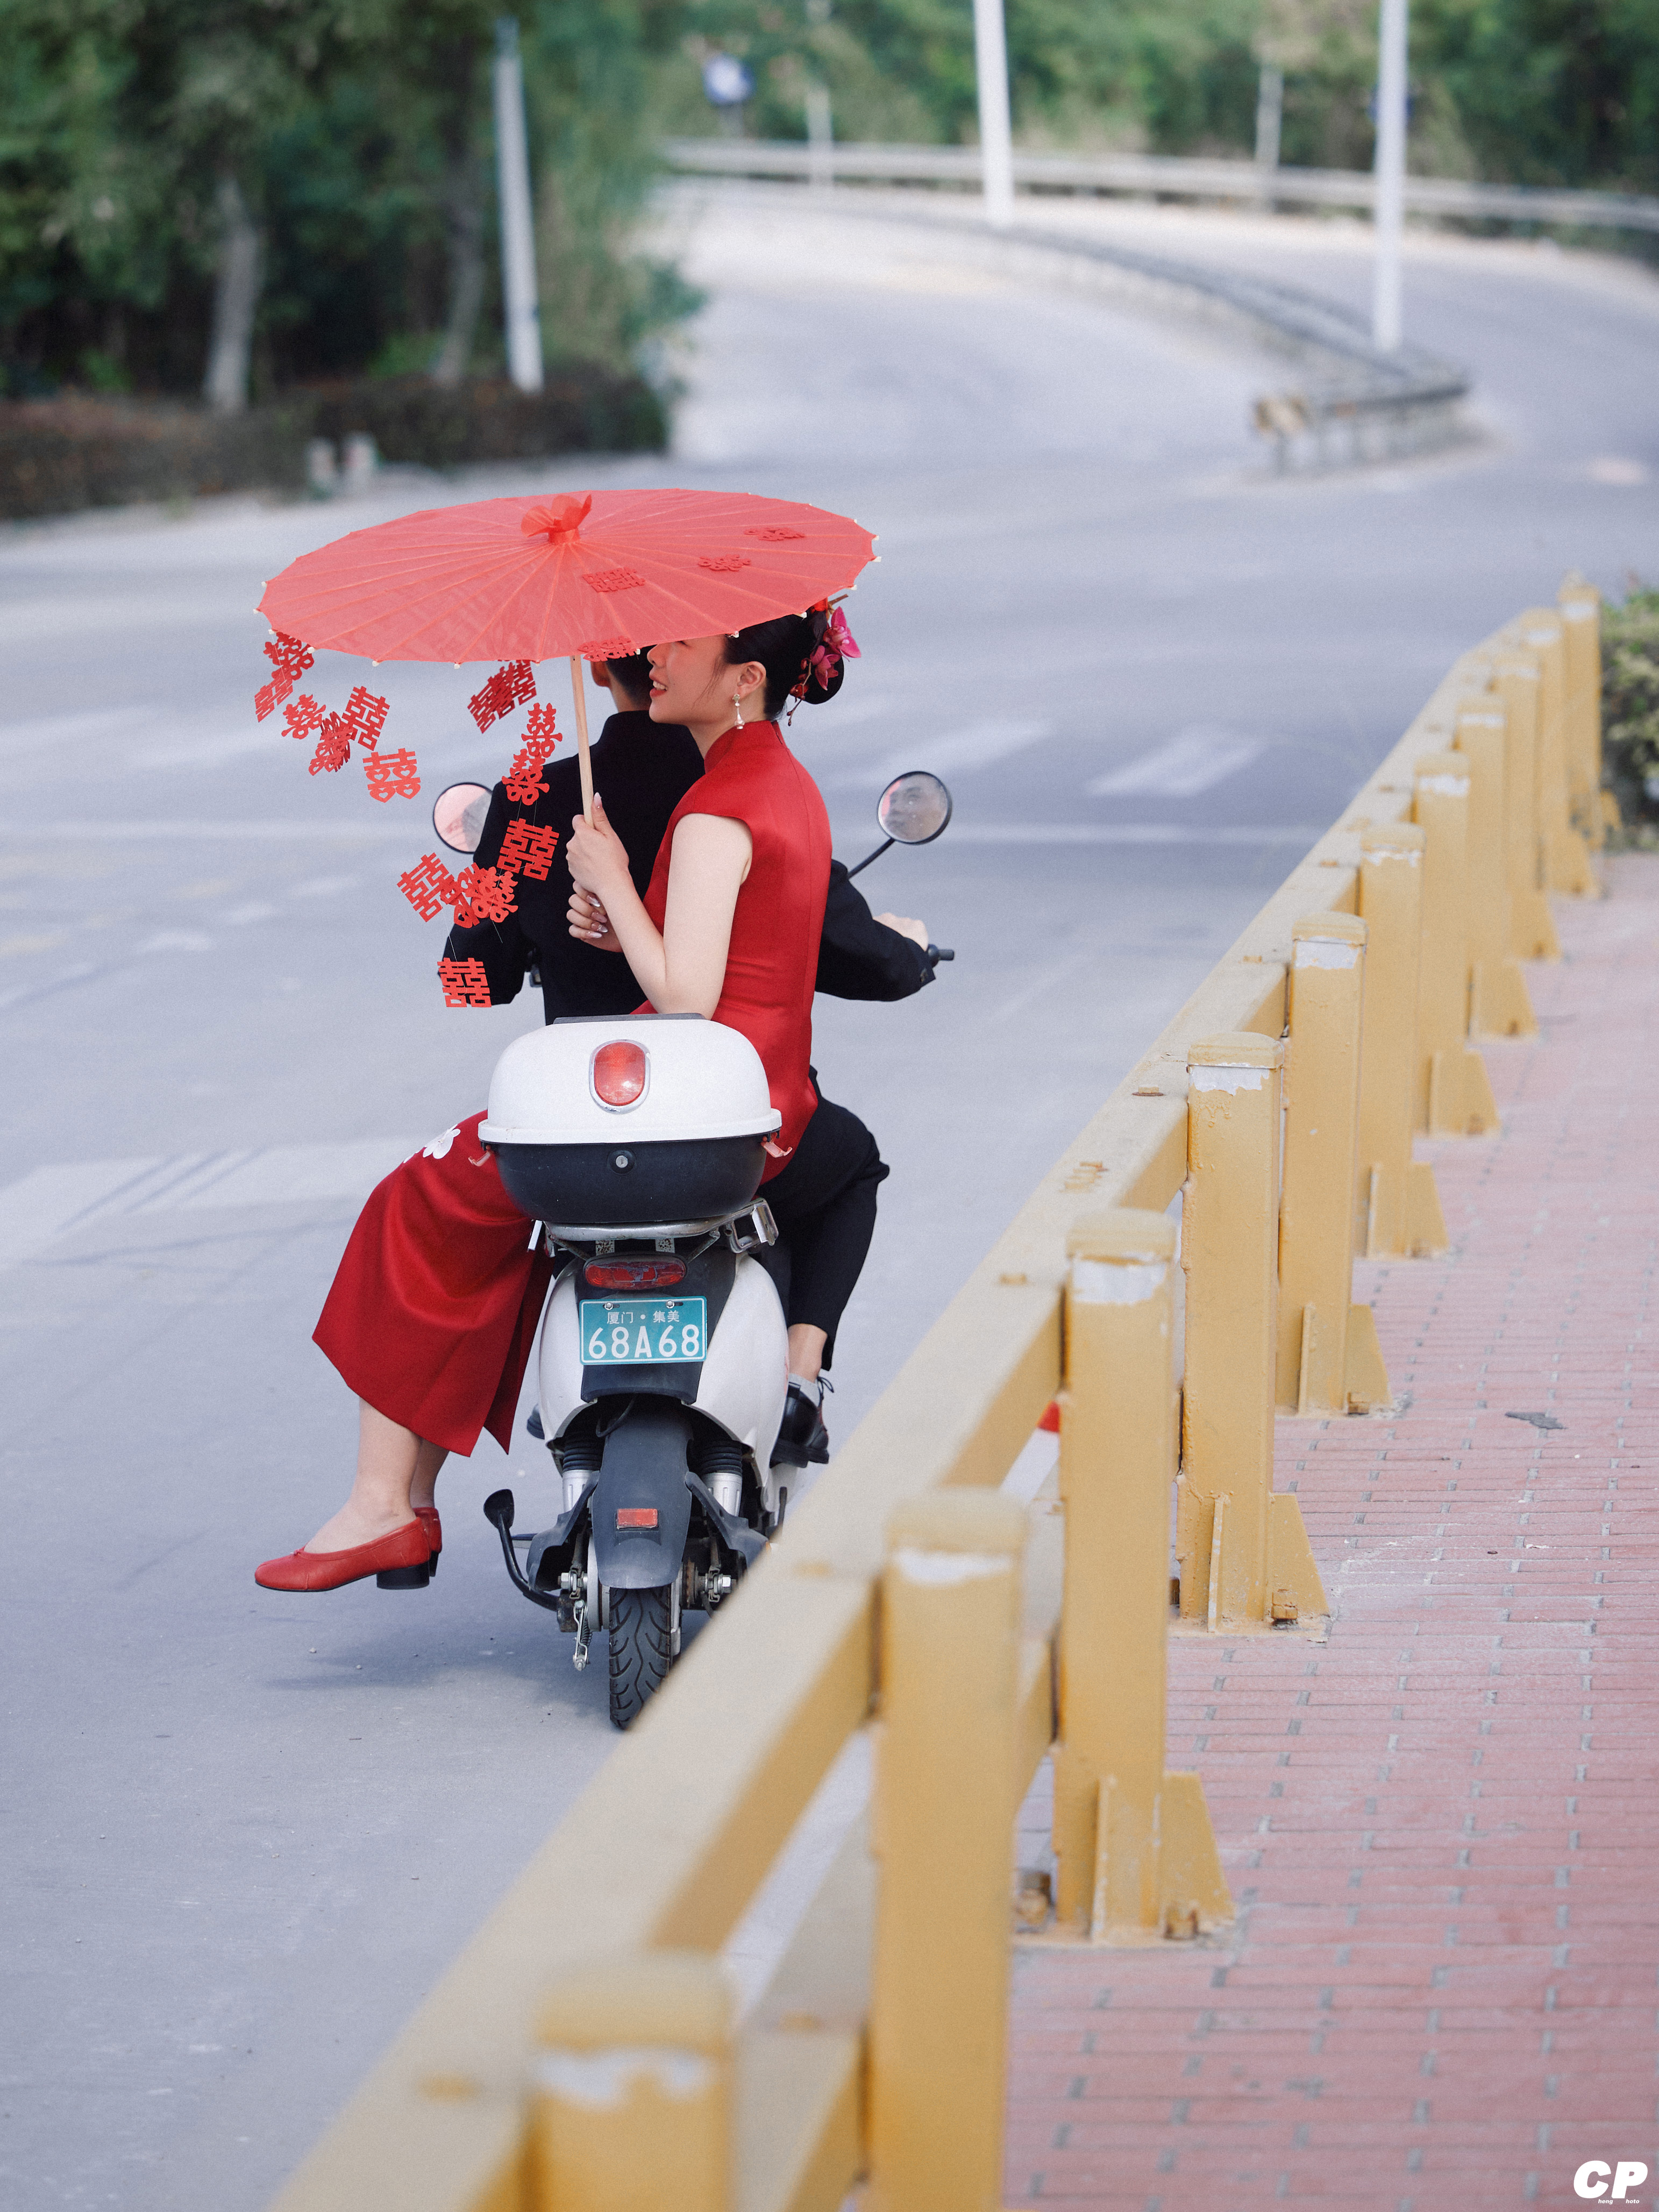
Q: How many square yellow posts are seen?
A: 11